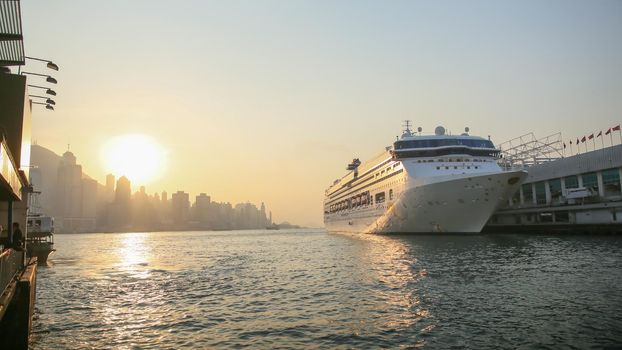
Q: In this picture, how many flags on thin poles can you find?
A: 8